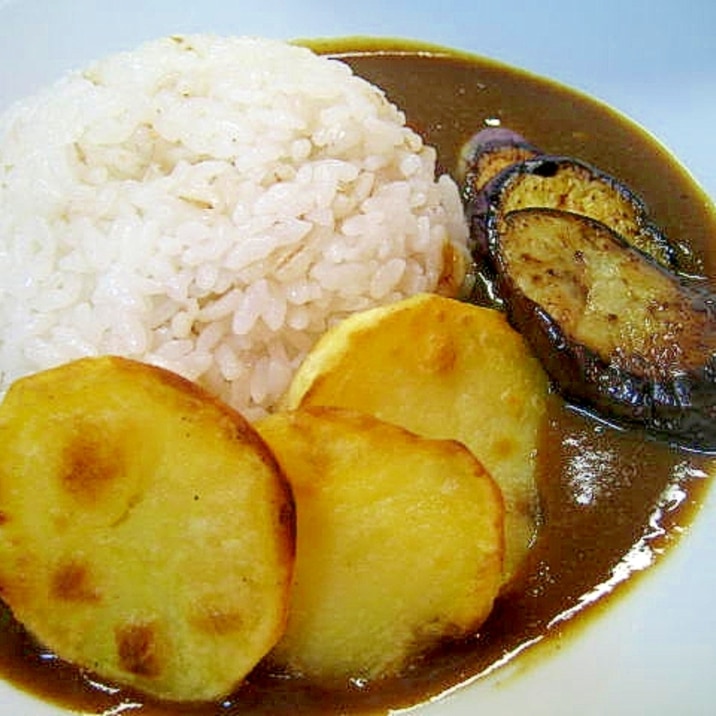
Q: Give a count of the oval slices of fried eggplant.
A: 3